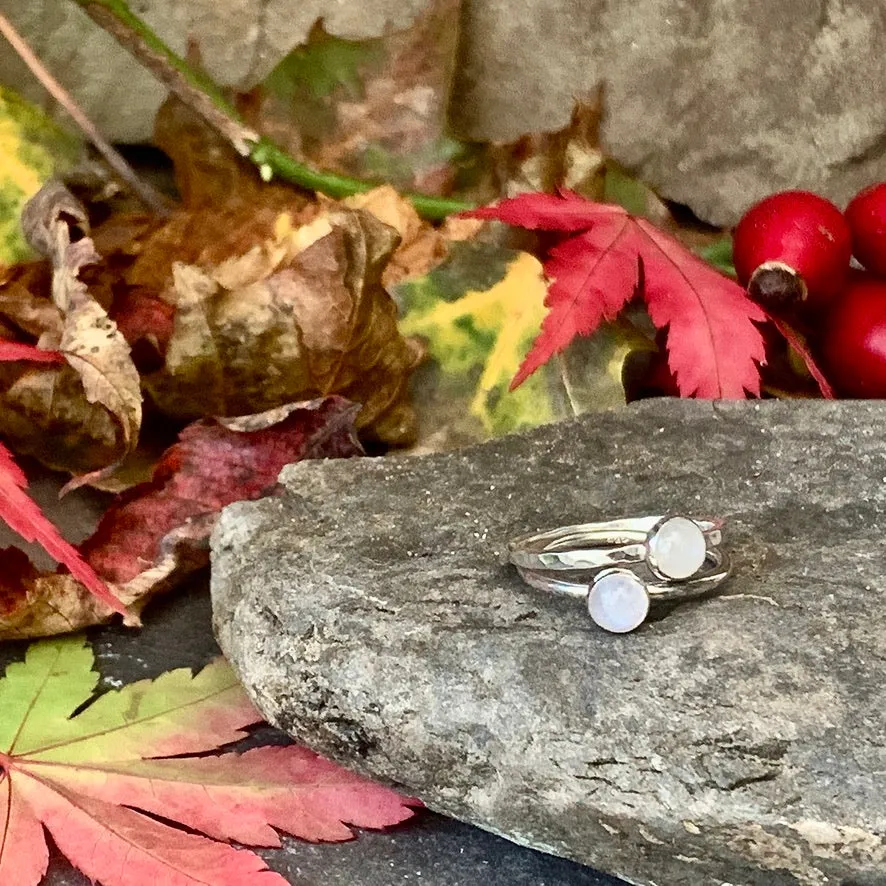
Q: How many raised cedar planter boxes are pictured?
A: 0